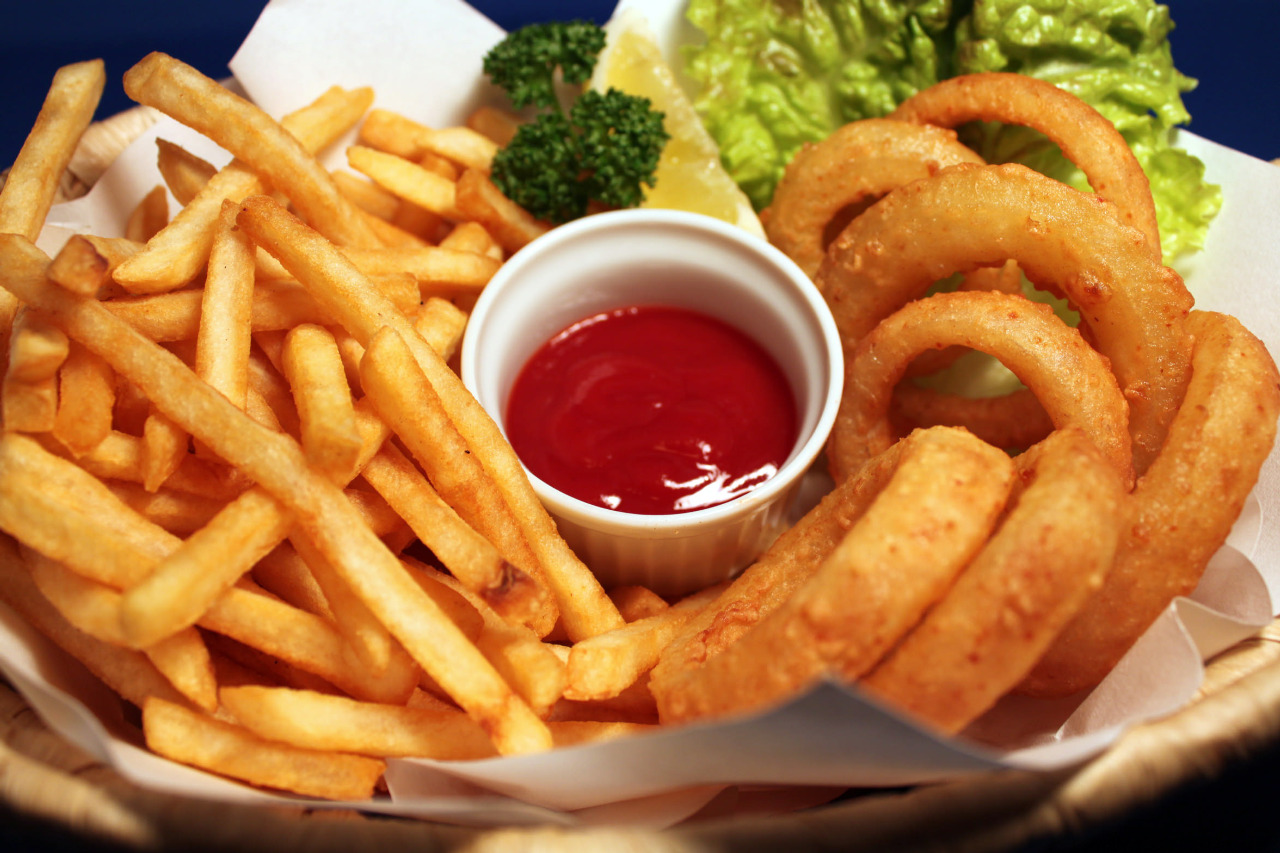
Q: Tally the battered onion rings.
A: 7